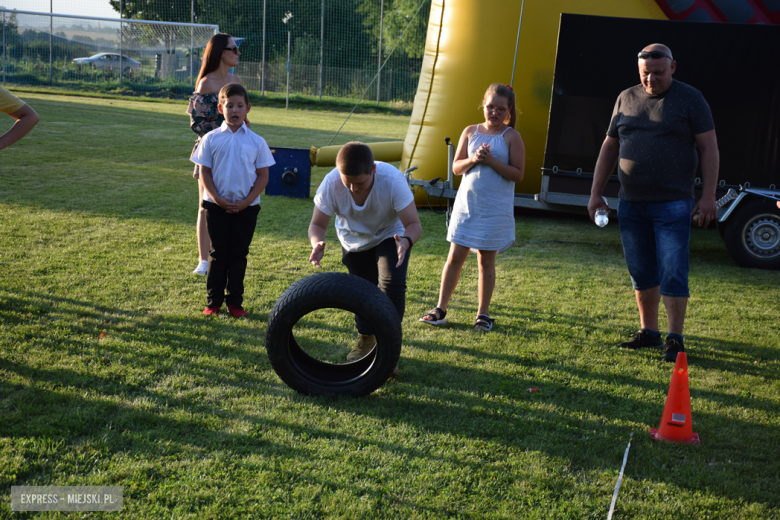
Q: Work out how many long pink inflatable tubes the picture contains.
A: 0